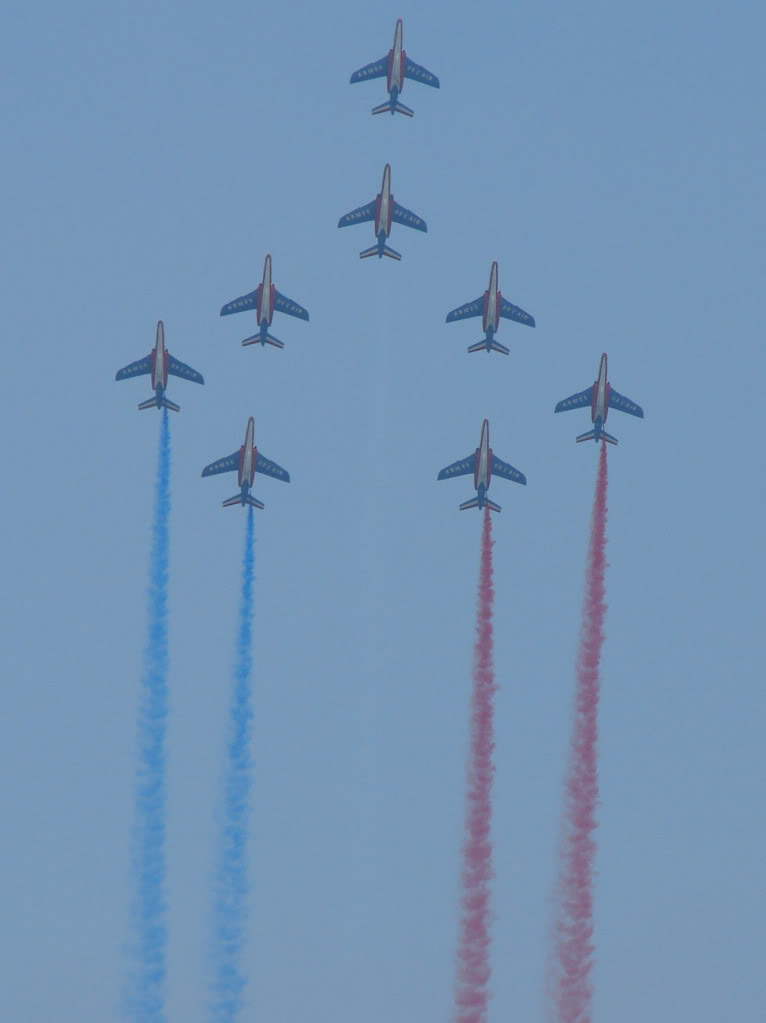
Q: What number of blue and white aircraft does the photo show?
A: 8